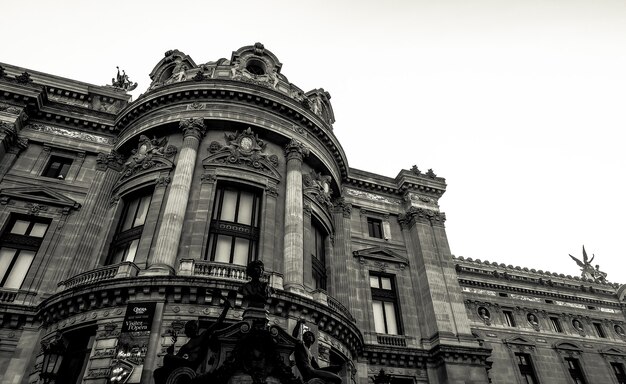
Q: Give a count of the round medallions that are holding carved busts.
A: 4